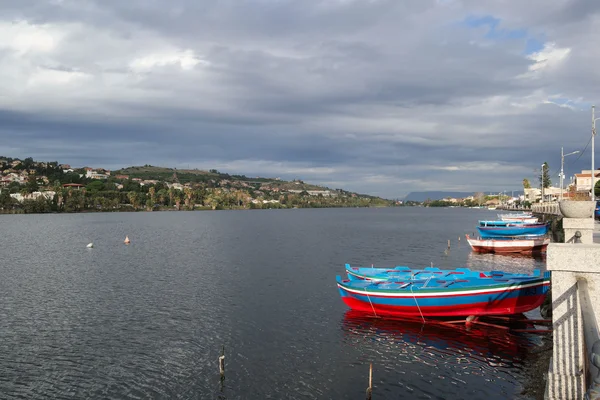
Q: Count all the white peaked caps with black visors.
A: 0